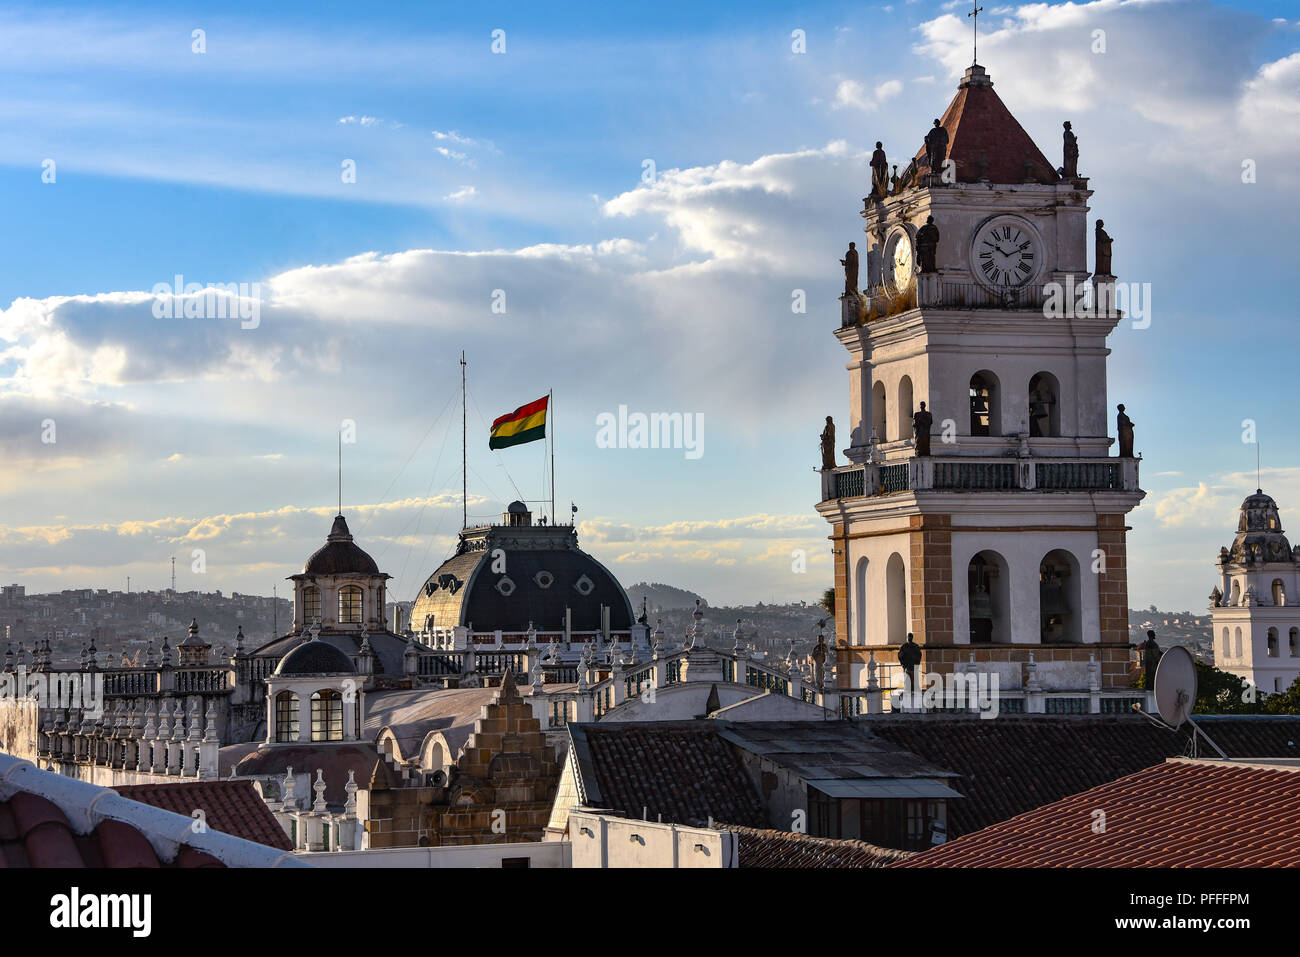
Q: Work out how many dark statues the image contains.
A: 12